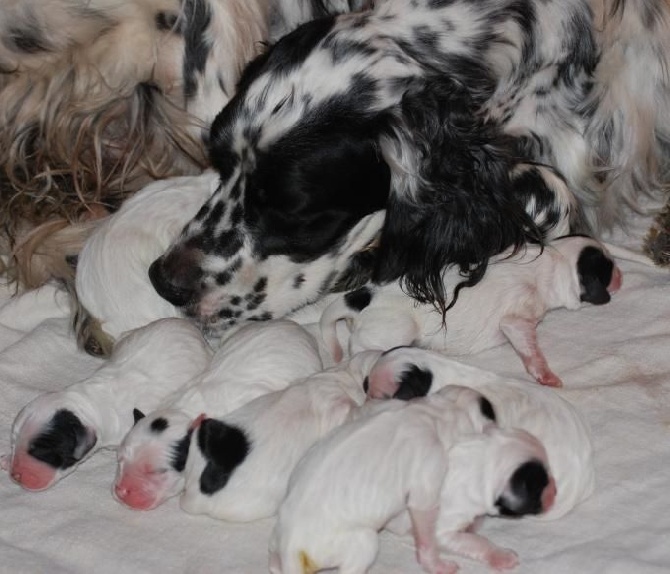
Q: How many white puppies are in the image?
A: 8